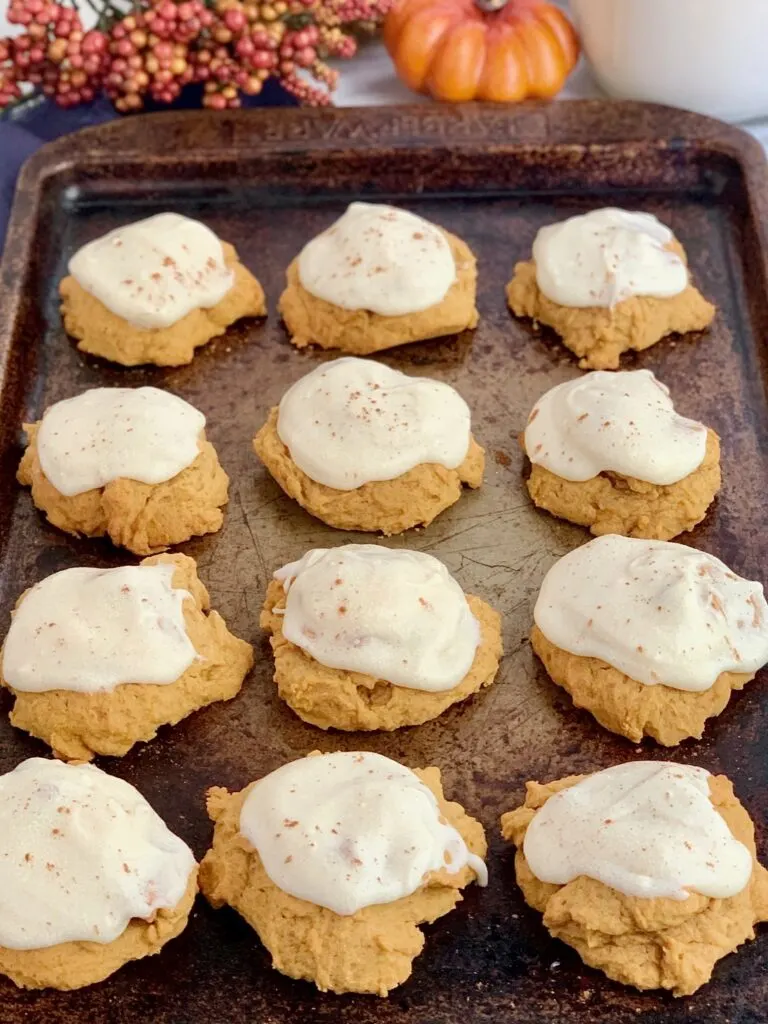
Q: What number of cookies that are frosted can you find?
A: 12